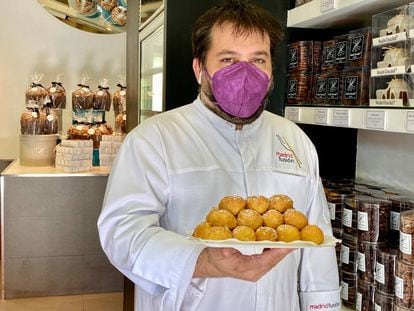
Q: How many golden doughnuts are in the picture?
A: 13